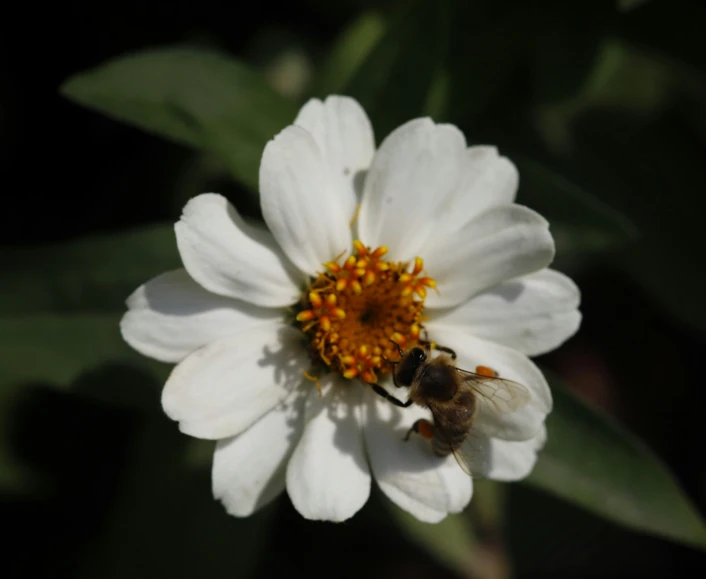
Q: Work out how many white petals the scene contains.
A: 14